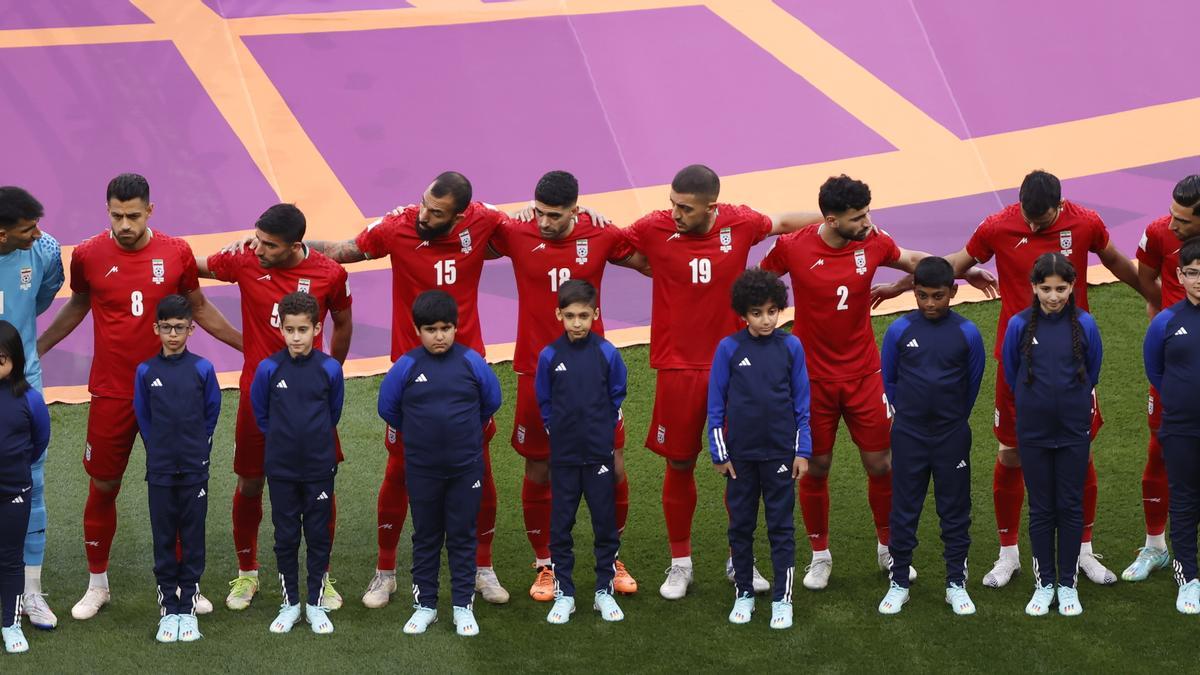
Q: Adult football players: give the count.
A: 9